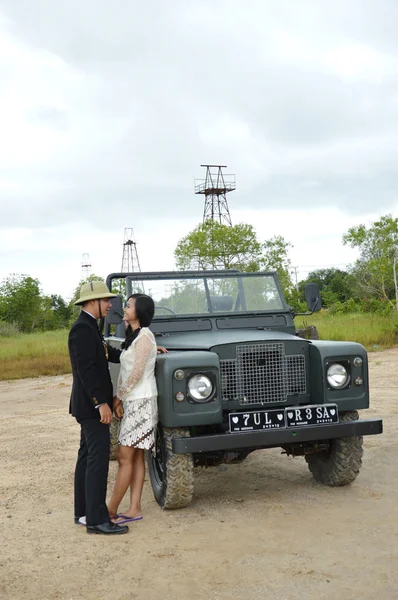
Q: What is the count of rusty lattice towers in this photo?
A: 3